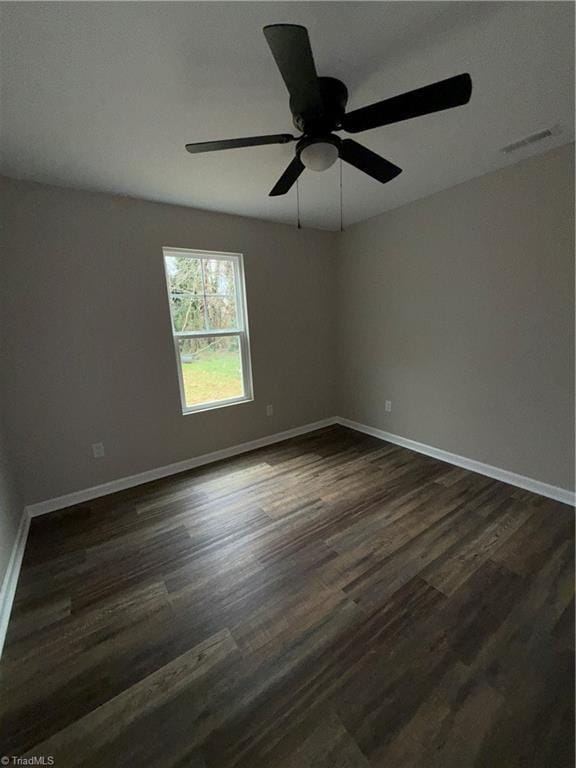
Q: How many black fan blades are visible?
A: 5